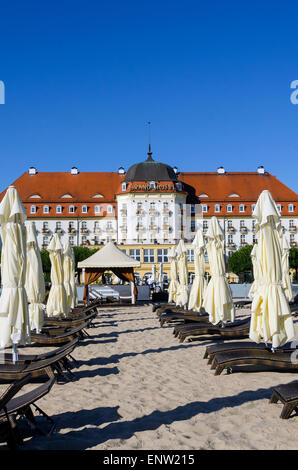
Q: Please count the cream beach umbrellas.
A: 12